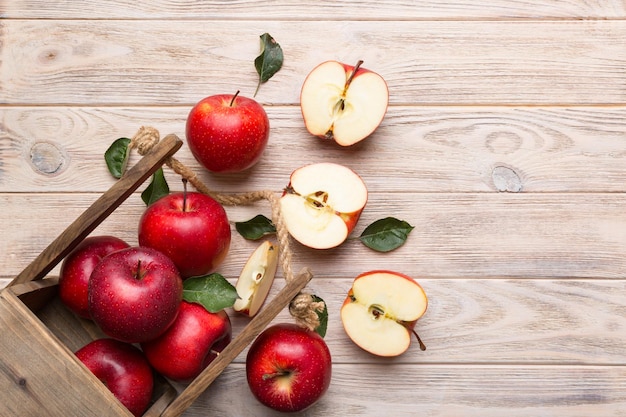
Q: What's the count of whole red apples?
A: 7